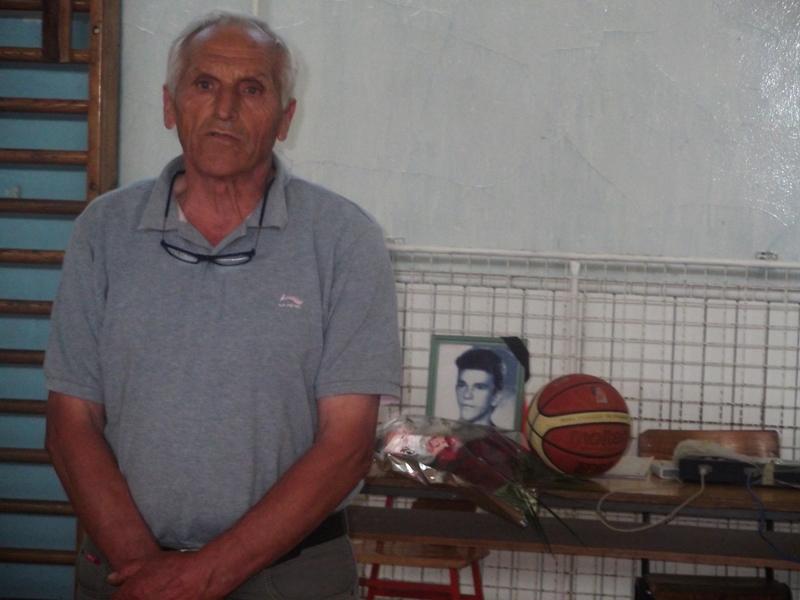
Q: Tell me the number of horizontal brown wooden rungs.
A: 12